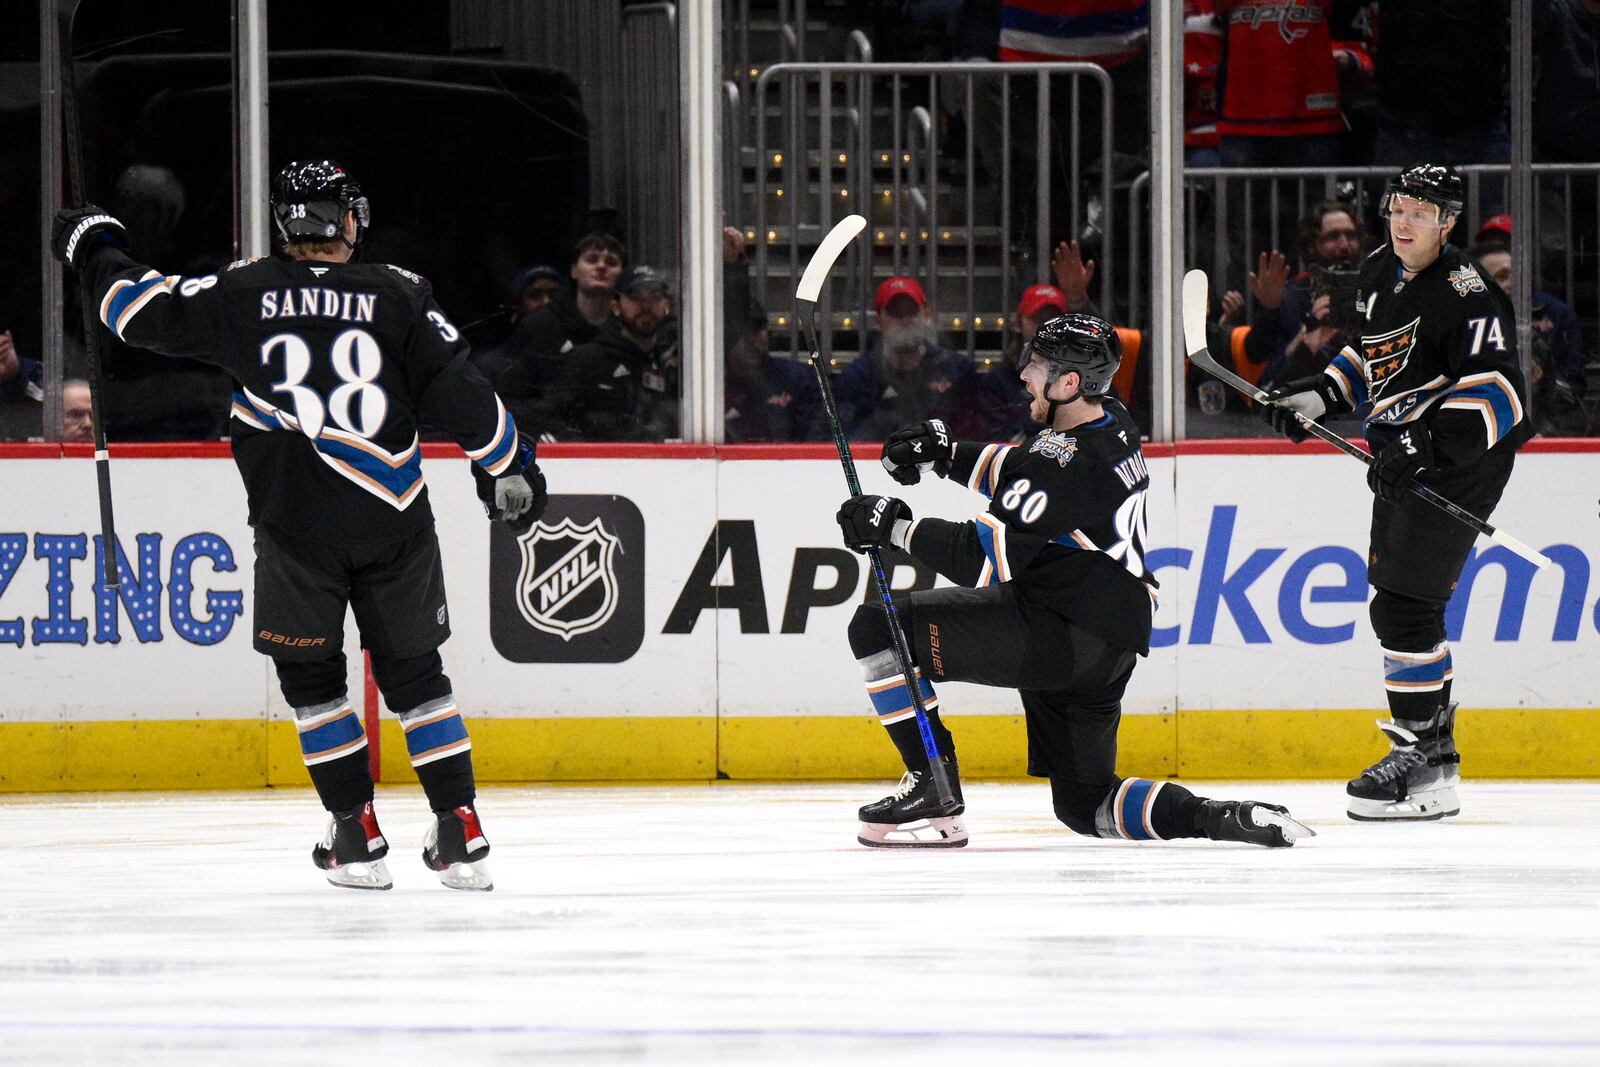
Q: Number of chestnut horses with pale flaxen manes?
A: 0